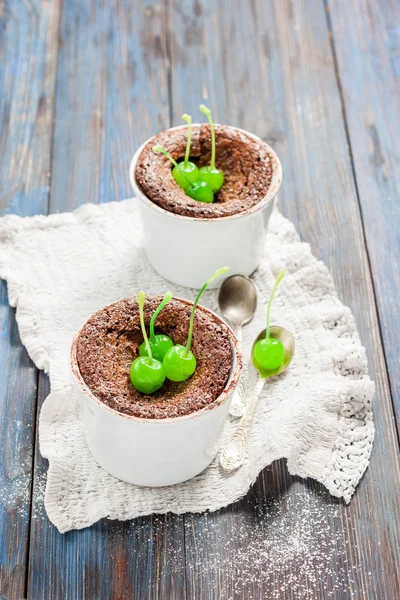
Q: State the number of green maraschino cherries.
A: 7